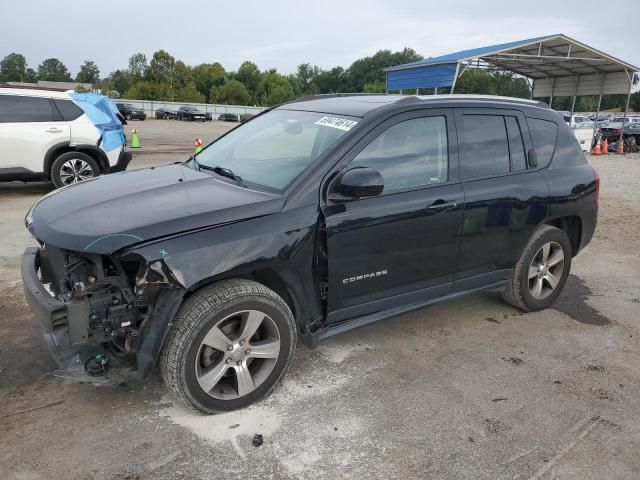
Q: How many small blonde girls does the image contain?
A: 0